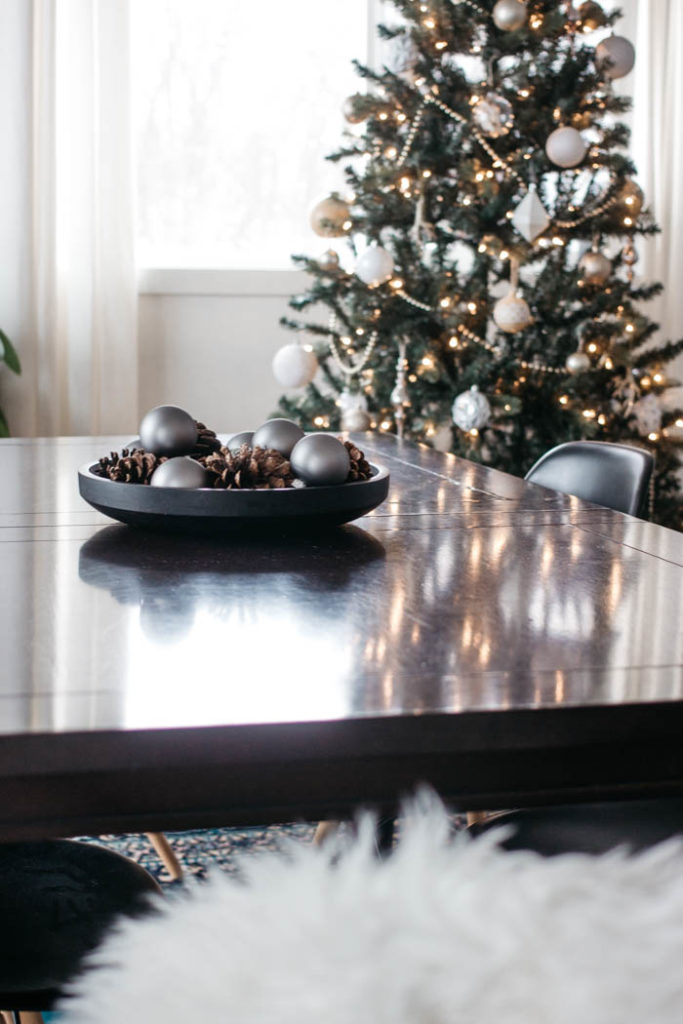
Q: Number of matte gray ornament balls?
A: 6